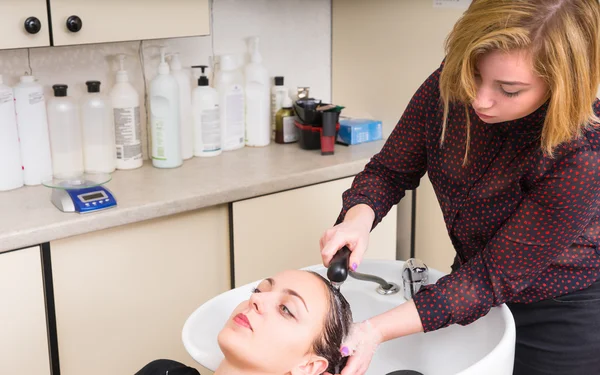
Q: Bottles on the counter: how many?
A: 12